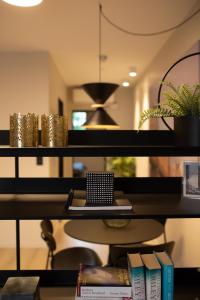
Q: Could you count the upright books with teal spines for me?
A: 3